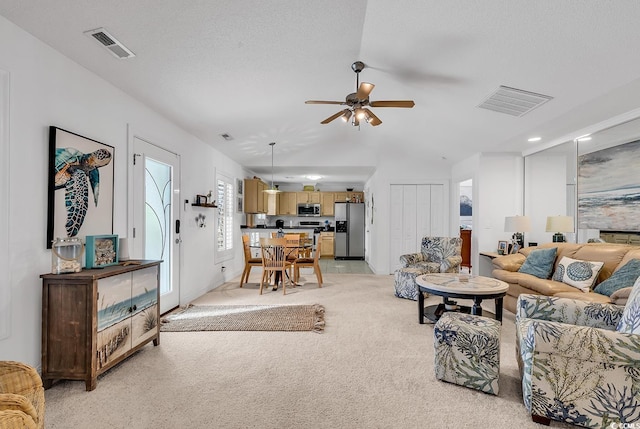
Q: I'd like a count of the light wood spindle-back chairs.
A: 4